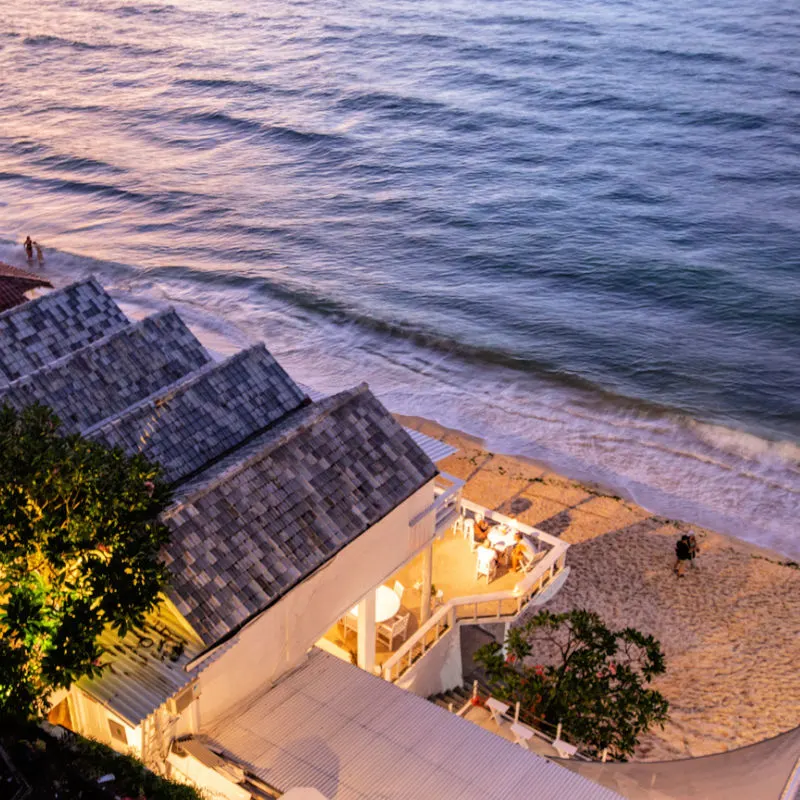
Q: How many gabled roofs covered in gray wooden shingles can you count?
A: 4